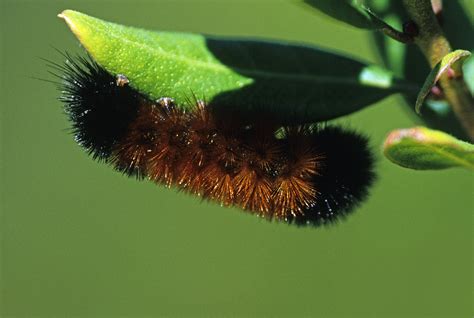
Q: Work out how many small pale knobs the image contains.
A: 3